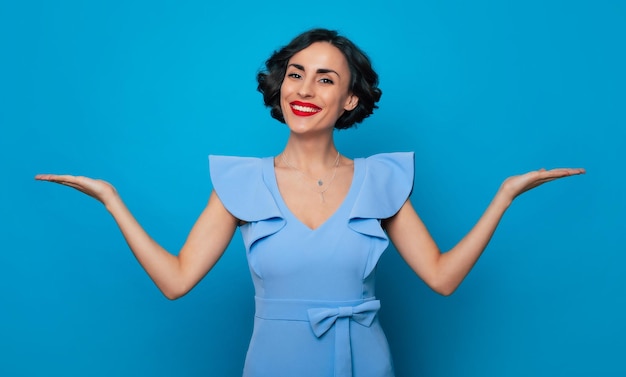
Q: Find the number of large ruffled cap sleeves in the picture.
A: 2